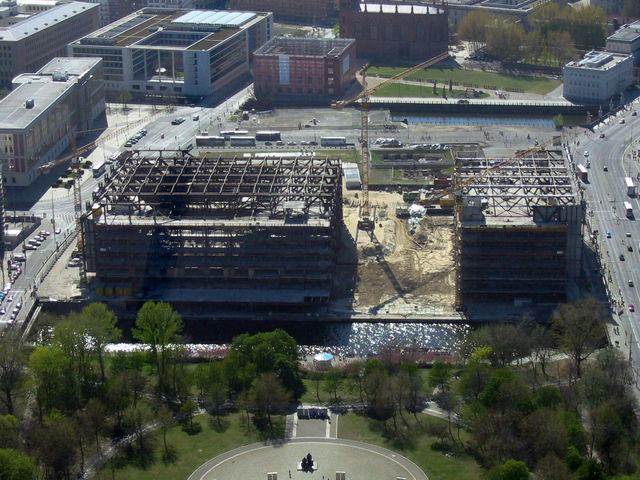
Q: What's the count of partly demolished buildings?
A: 2